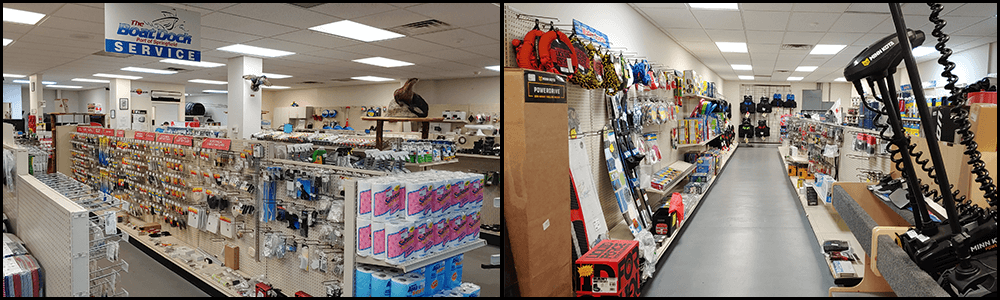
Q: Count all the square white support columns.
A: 3